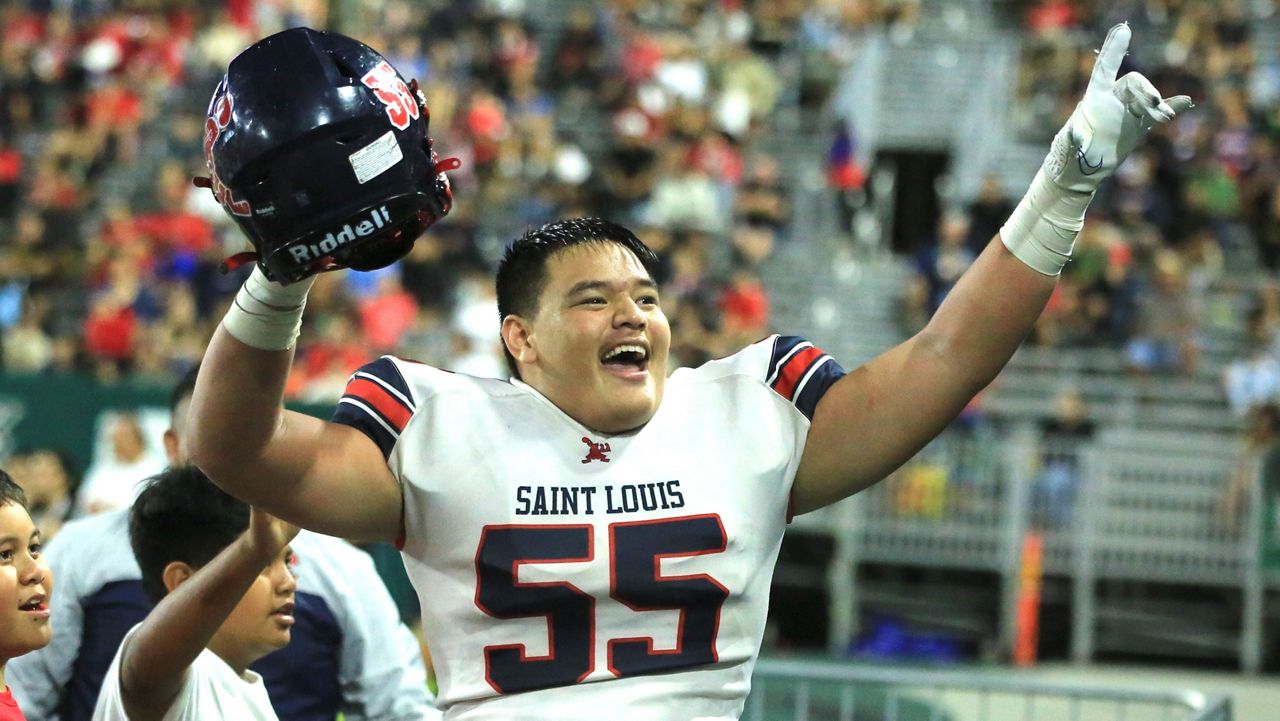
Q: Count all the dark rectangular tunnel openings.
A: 1